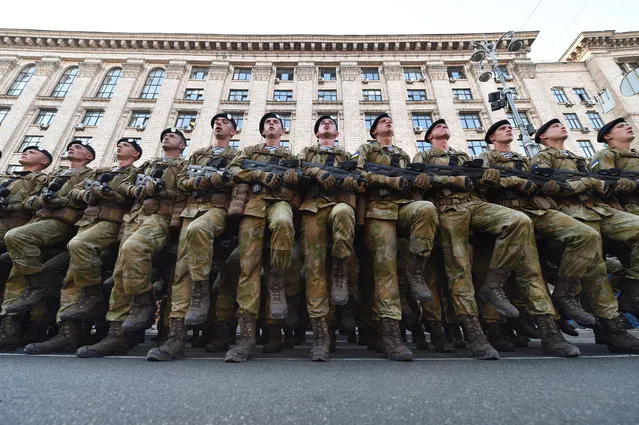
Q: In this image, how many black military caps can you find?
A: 12